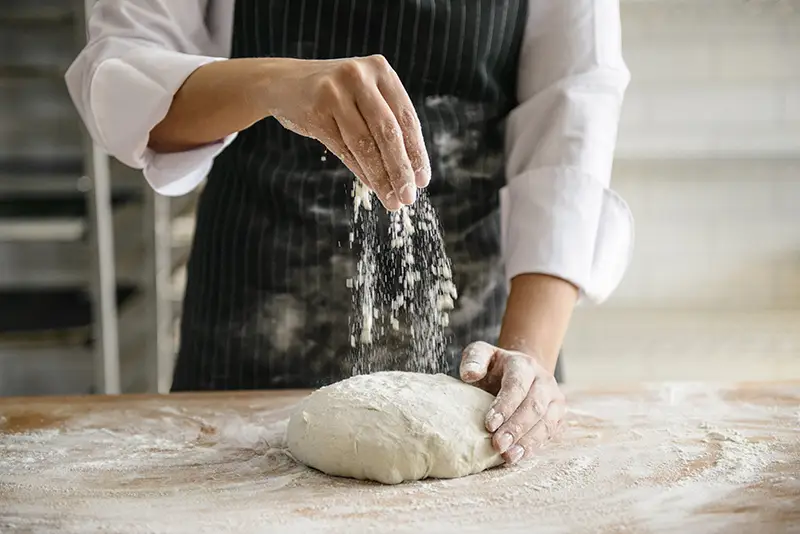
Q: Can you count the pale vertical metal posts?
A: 2